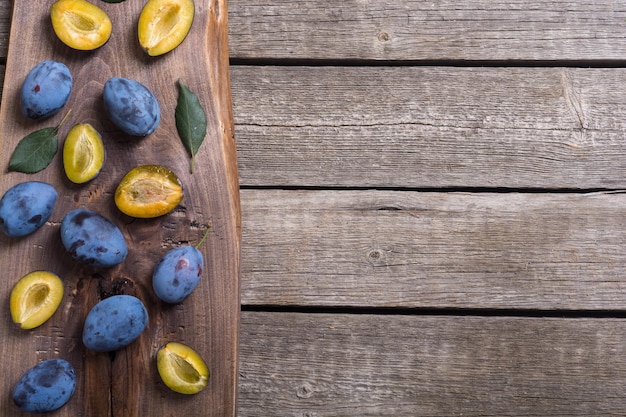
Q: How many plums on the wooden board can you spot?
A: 13